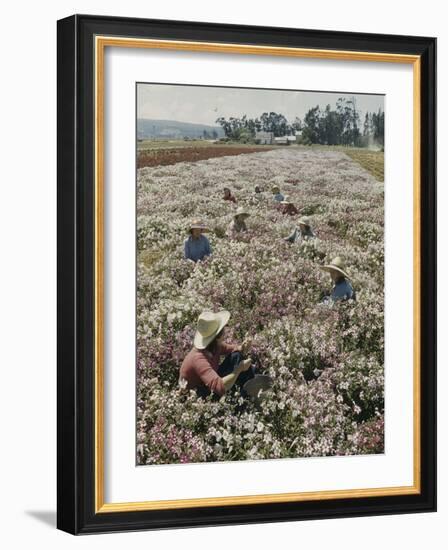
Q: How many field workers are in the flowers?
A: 9